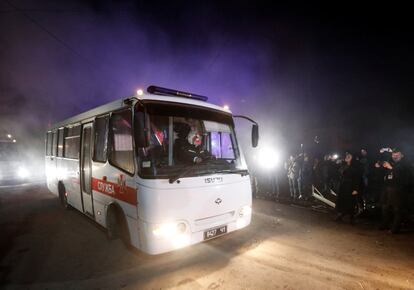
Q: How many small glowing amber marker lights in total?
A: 2